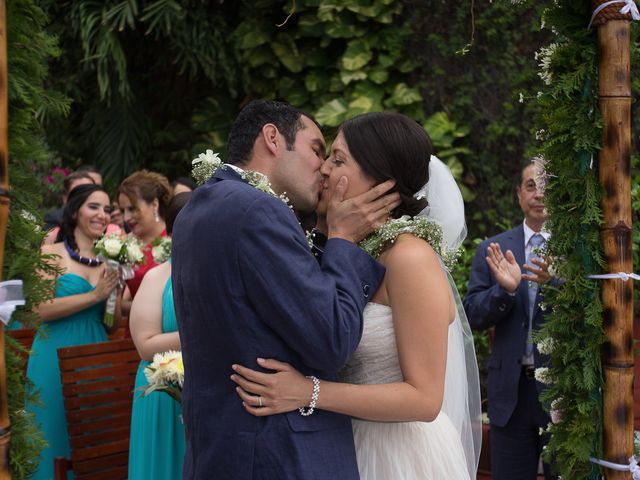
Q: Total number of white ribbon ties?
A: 4